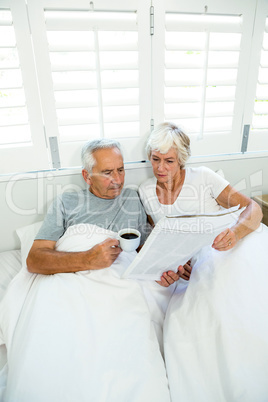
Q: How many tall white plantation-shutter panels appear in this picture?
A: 4